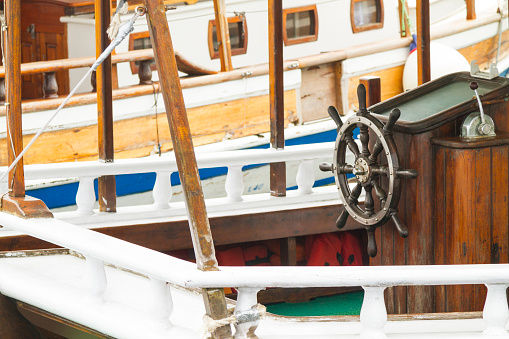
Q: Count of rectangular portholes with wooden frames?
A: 4